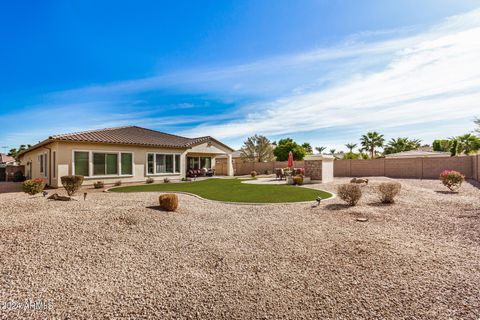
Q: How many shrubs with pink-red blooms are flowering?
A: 2